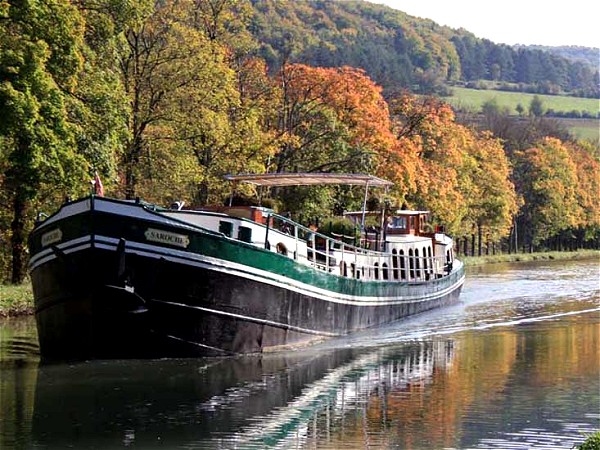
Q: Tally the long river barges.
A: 1